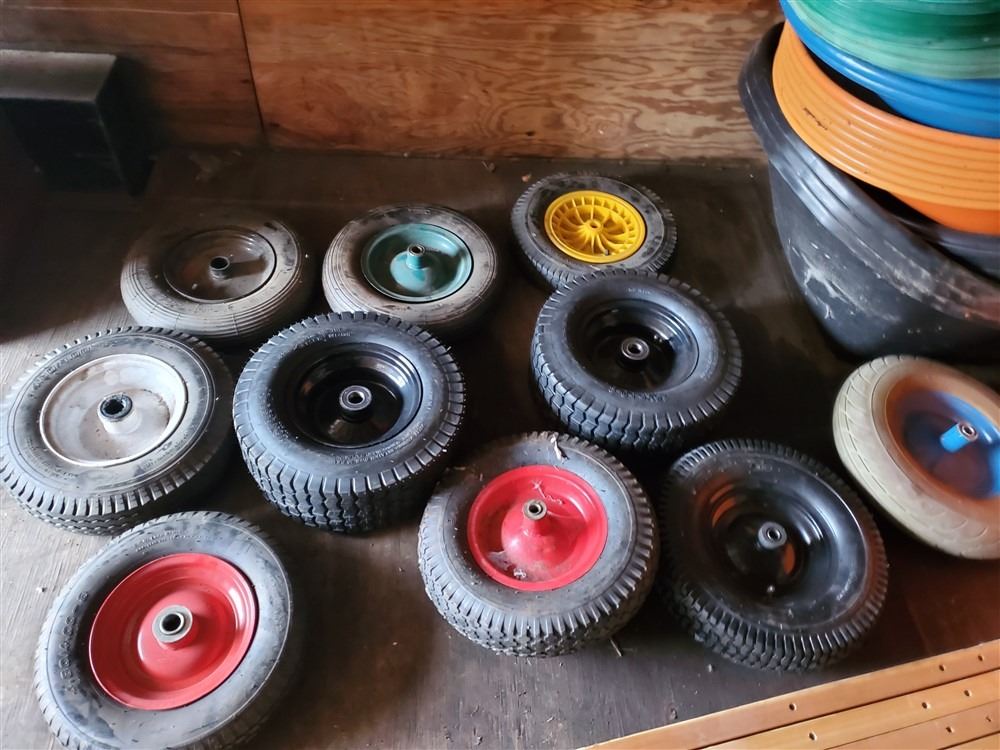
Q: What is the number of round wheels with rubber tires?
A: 10